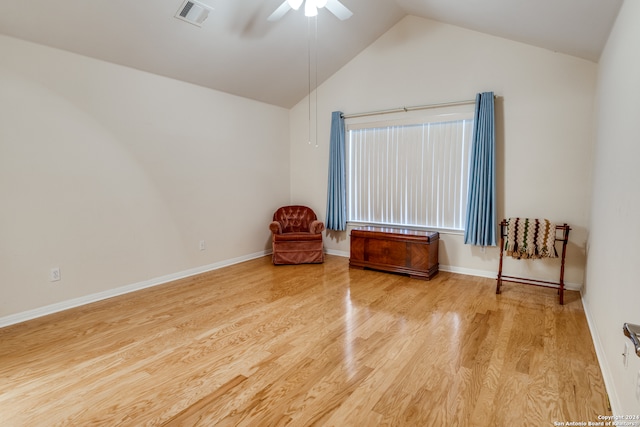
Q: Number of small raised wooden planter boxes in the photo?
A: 0